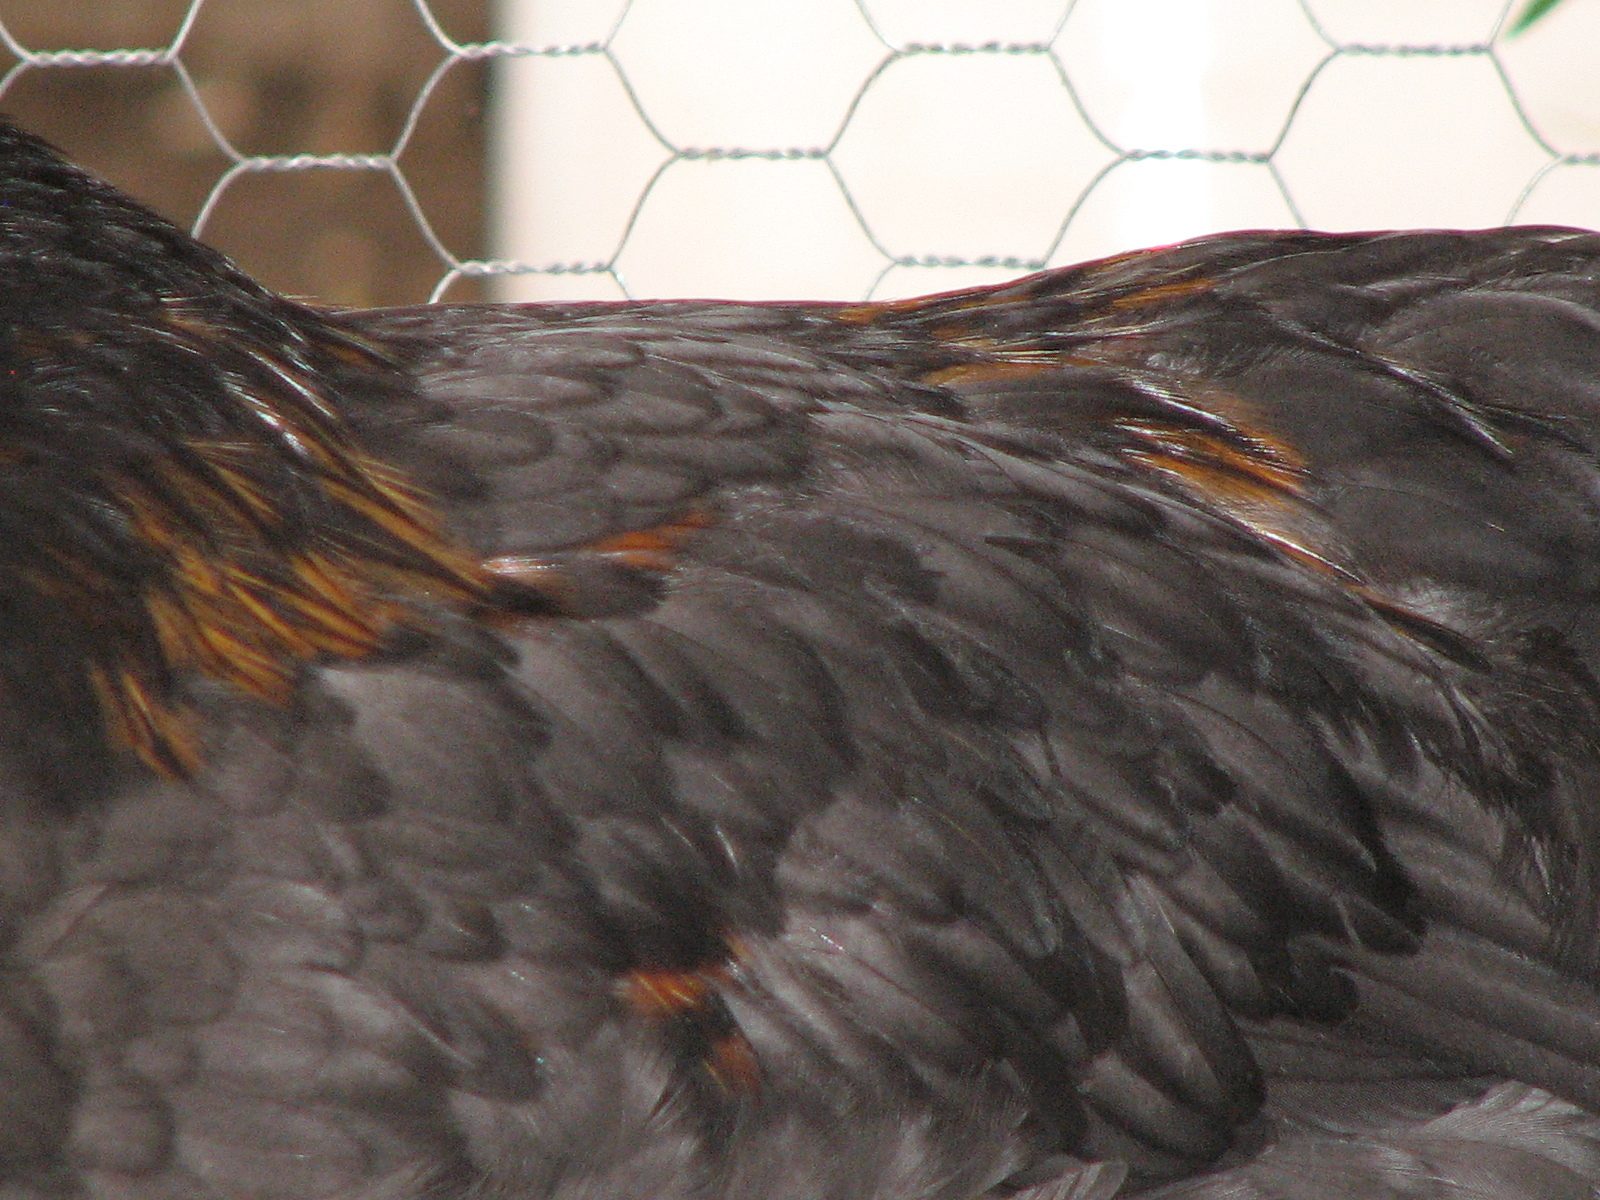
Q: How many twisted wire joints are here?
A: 10